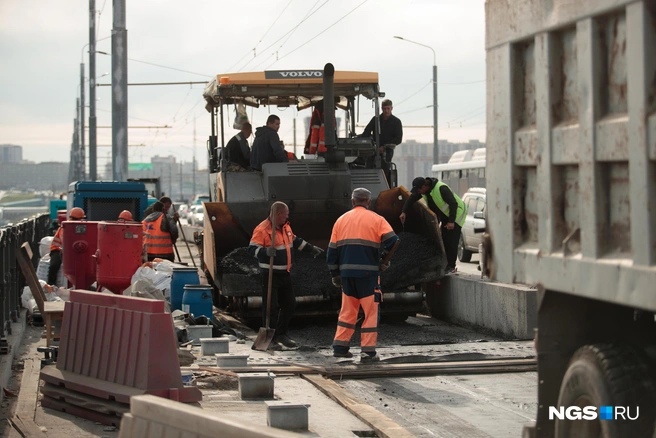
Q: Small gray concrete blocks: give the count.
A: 5